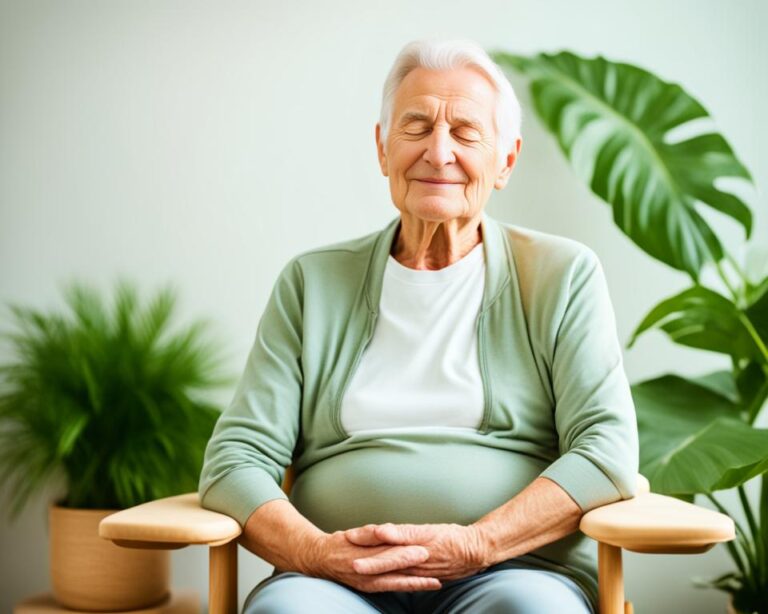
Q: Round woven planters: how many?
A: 1